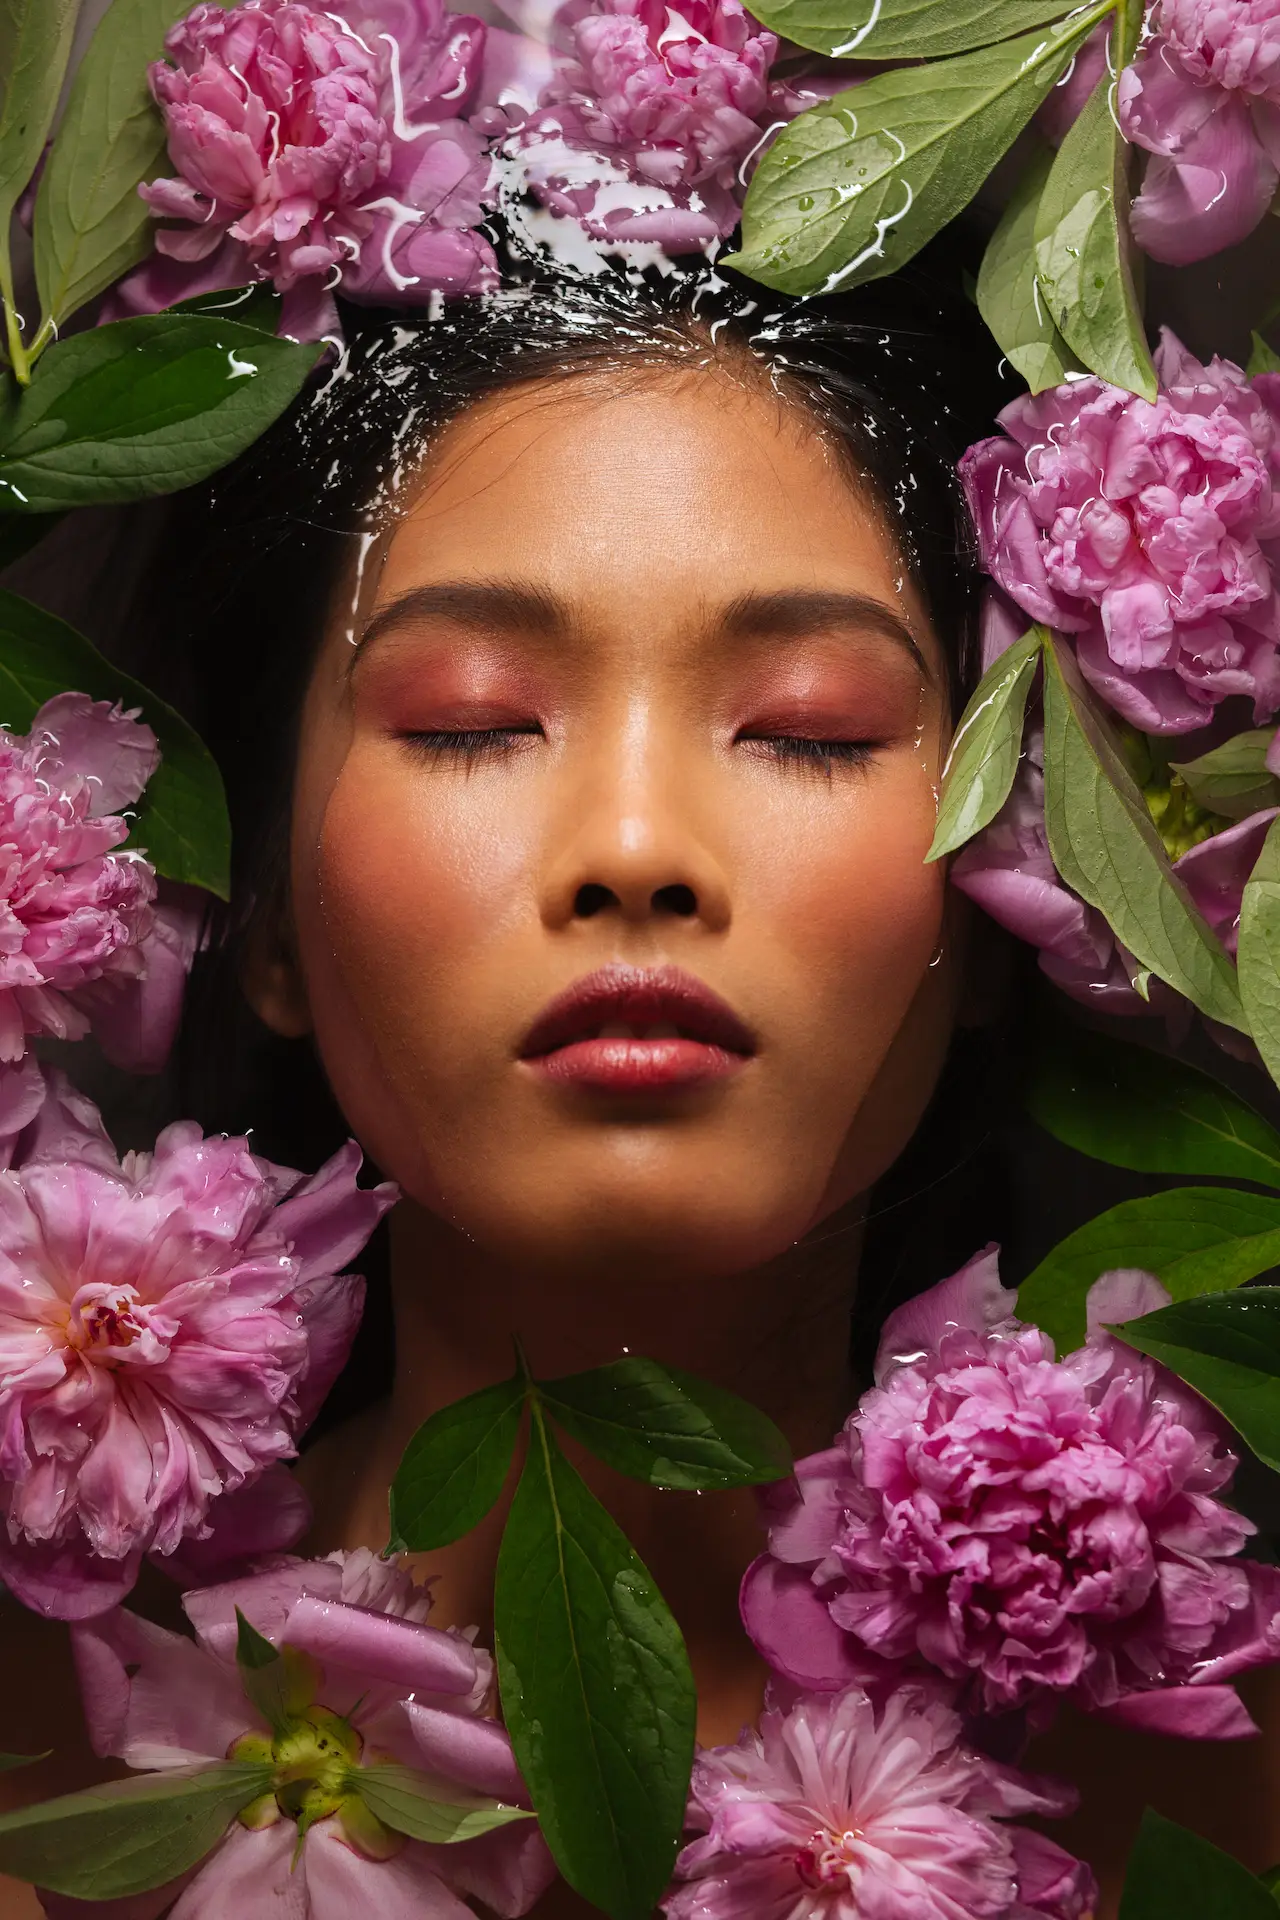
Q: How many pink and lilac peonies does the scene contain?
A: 10